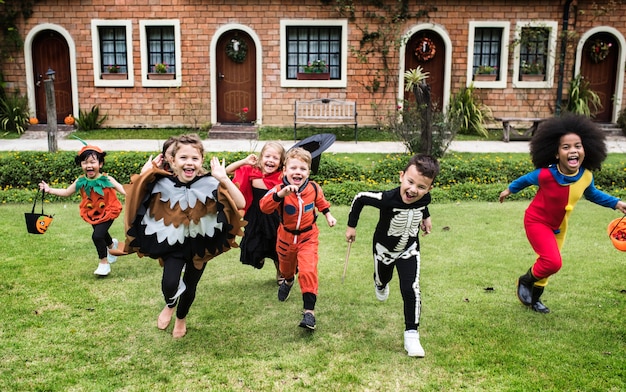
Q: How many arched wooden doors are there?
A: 4